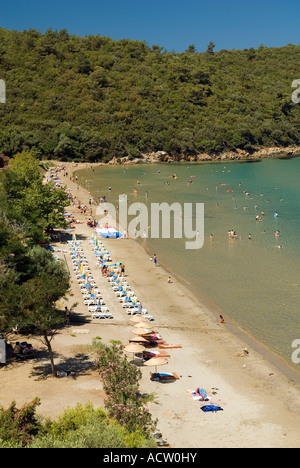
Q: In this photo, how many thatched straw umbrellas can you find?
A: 6